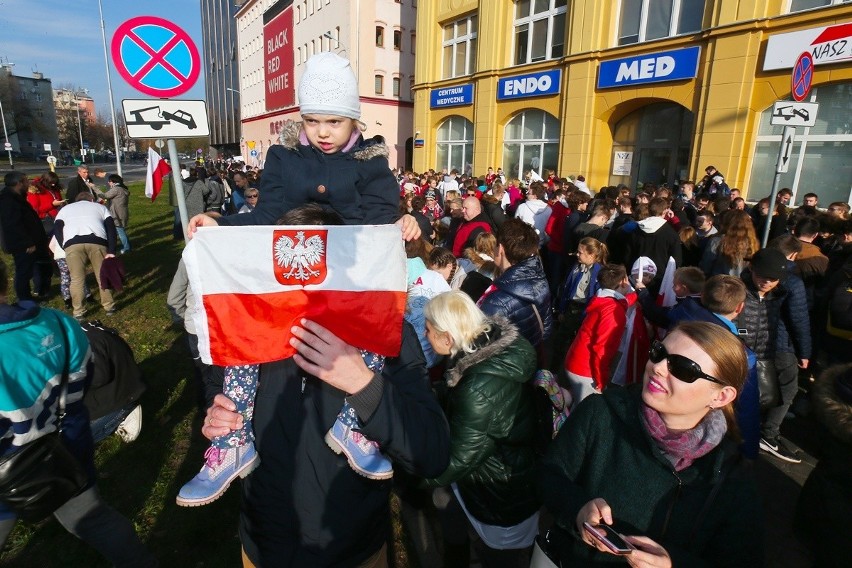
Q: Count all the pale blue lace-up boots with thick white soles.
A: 2